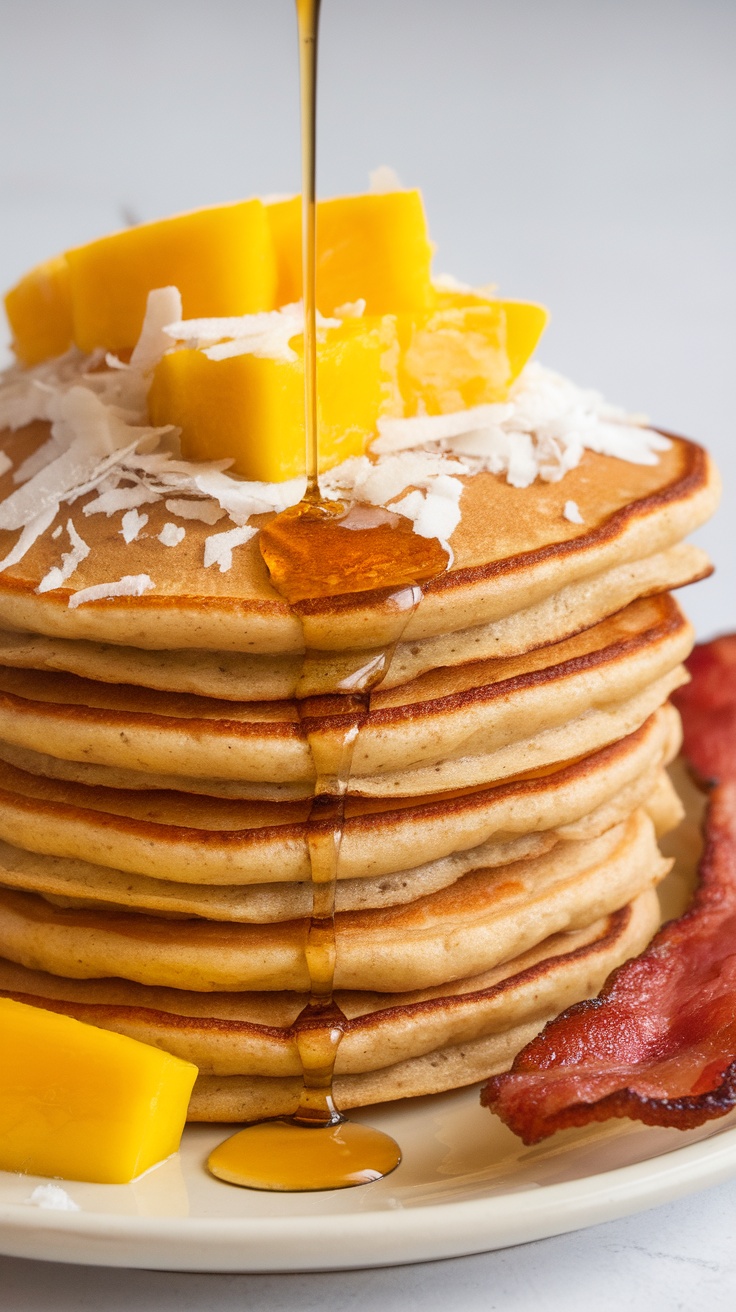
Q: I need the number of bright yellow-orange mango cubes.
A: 6